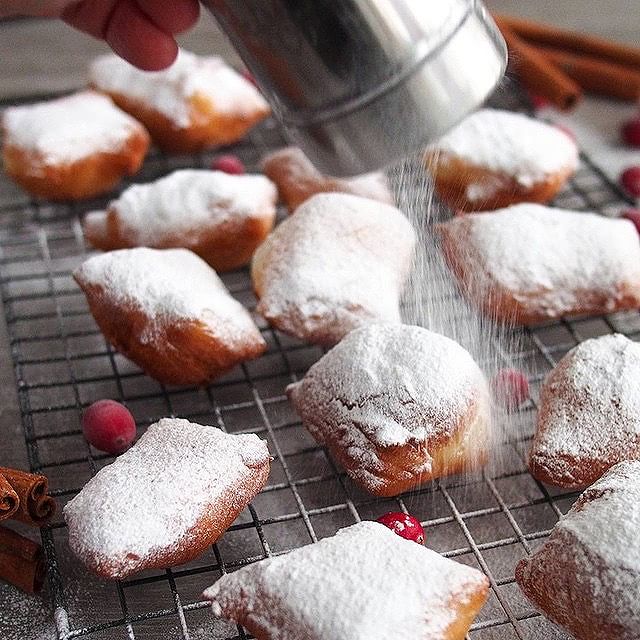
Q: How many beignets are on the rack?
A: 13